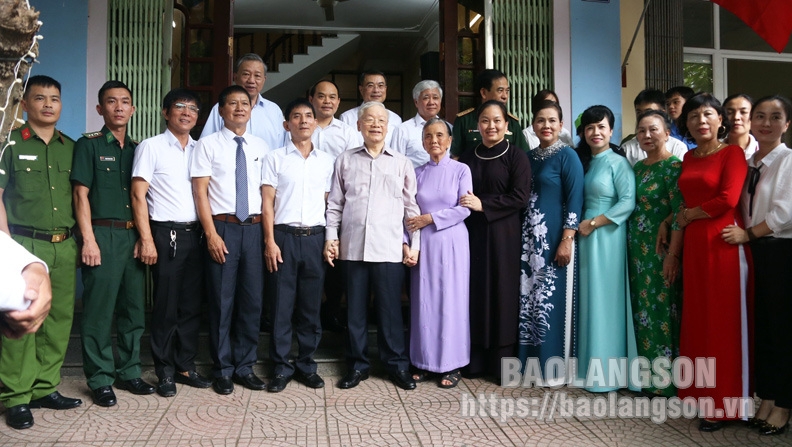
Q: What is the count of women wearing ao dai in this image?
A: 6